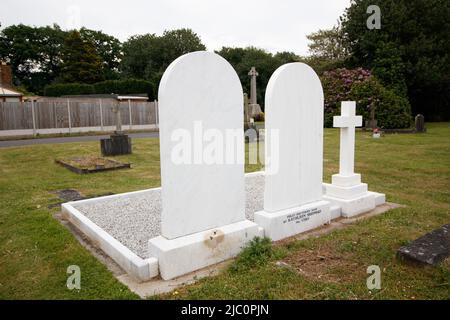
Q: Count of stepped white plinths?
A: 1